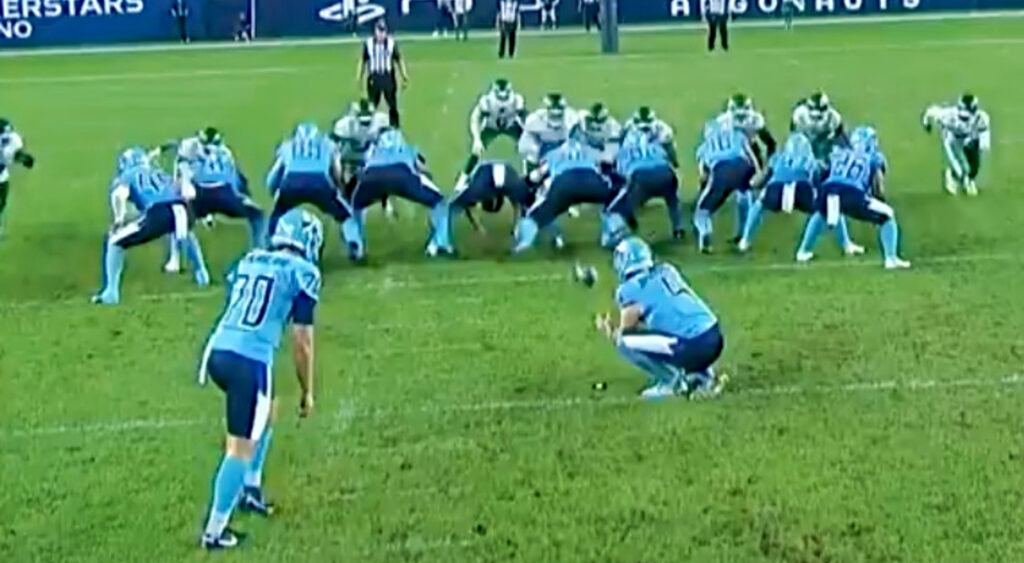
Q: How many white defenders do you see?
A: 10